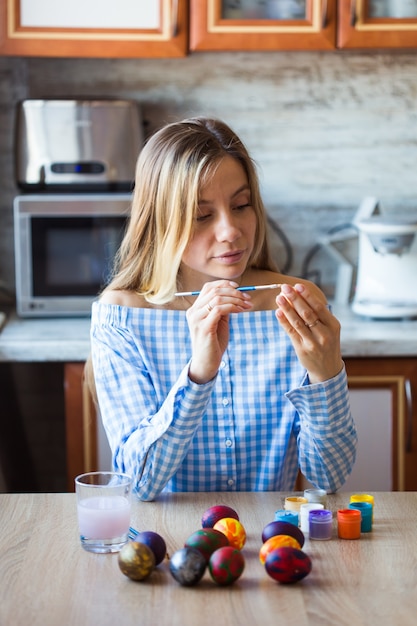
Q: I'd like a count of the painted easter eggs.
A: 10